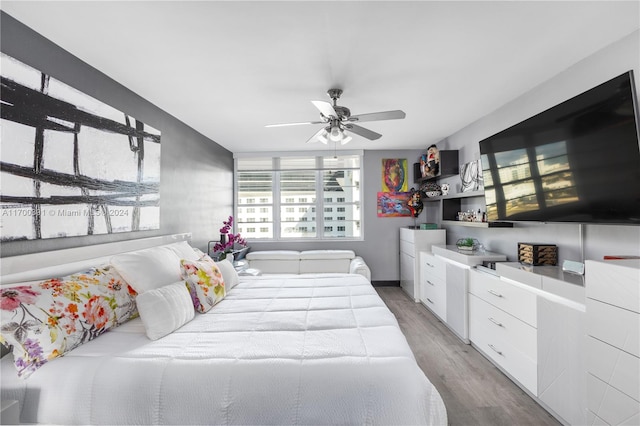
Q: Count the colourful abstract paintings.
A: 2